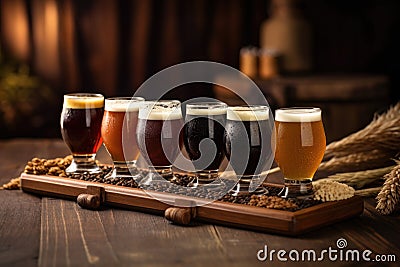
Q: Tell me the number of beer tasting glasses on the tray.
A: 6